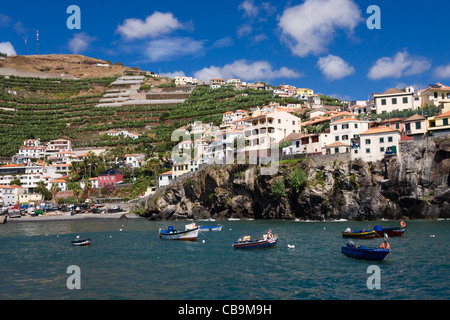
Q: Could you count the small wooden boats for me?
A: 7